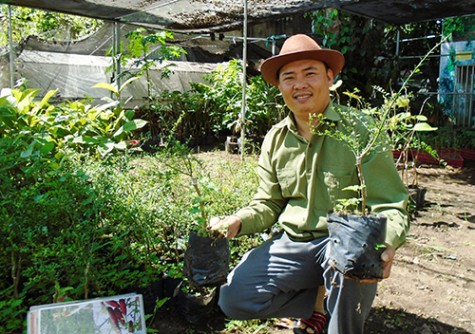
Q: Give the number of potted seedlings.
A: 2